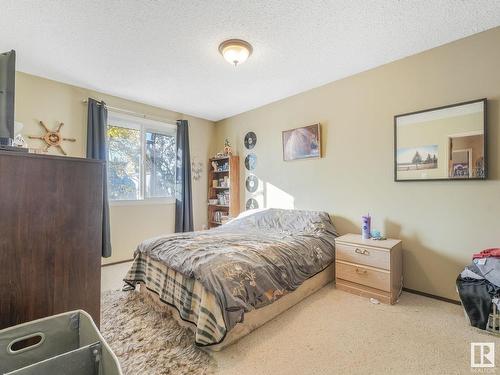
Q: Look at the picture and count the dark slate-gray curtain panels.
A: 2